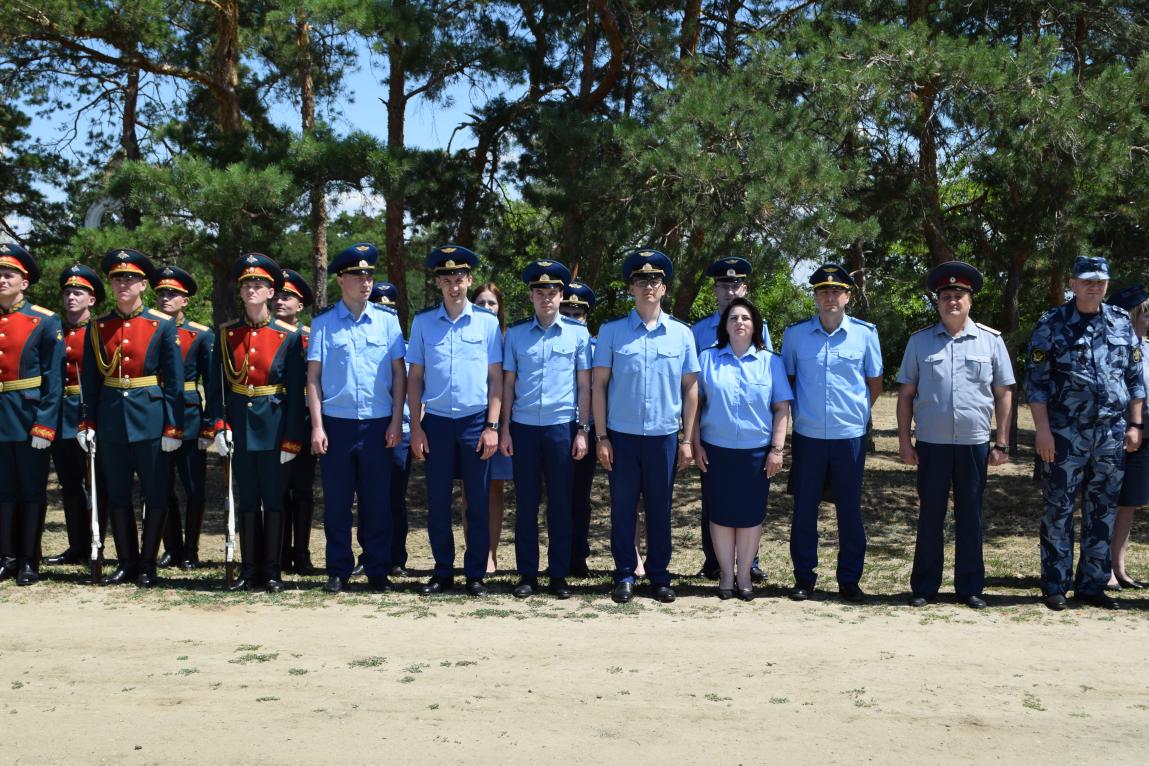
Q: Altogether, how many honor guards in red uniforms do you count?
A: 6